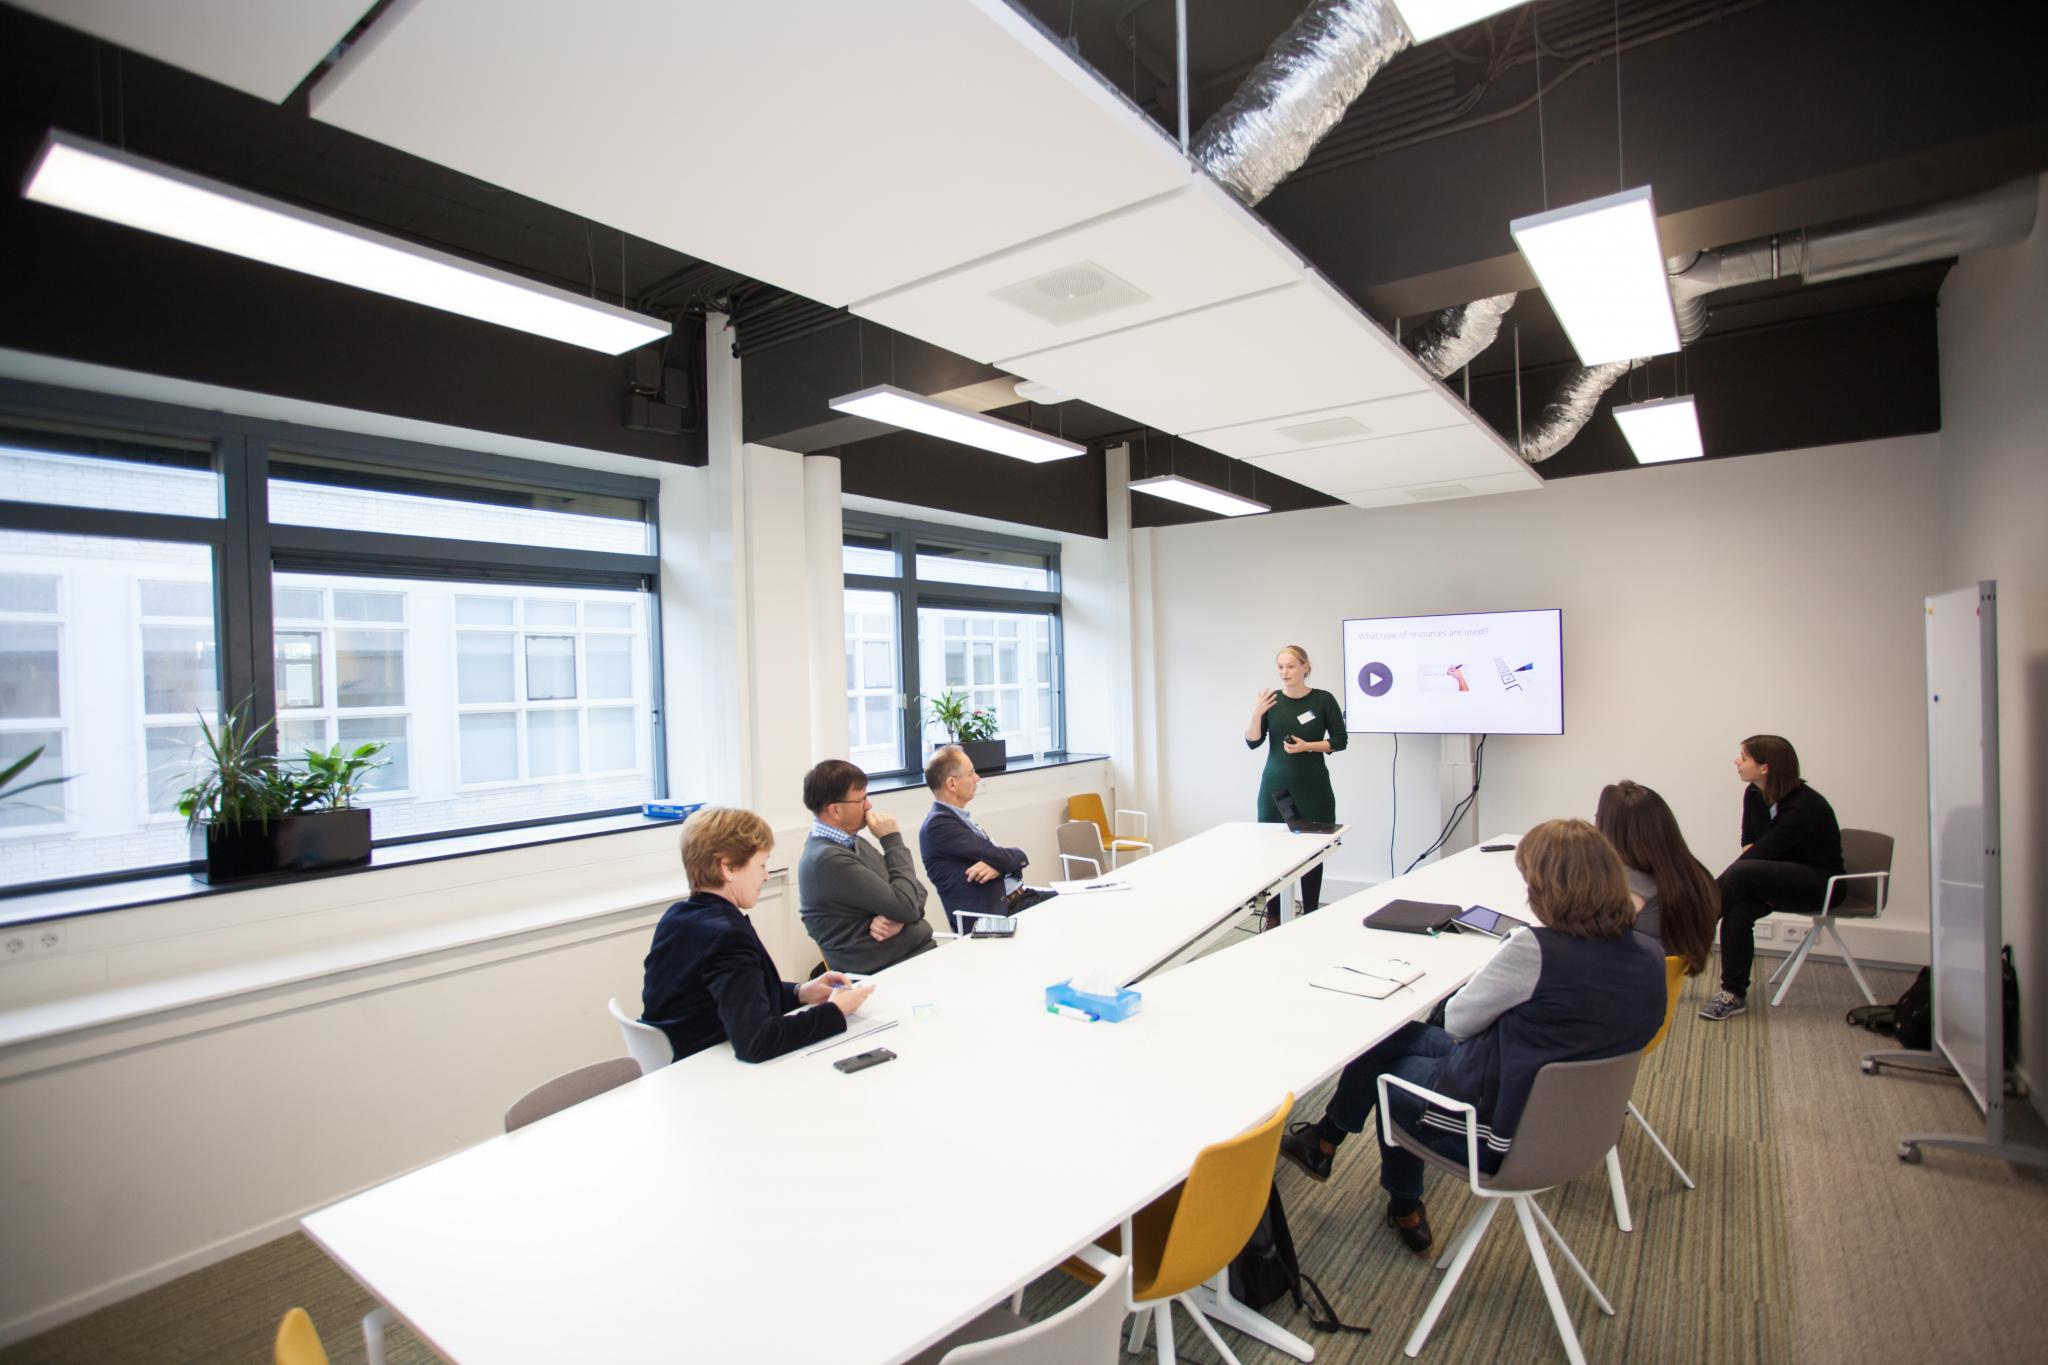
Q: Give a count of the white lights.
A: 6